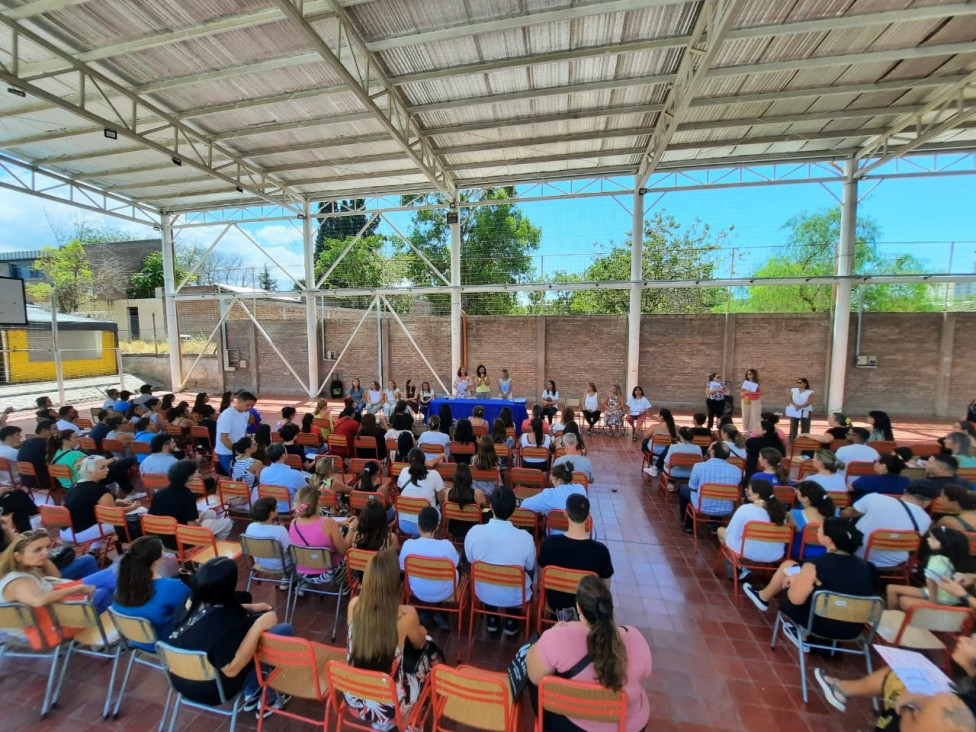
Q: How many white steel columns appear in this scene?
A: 5